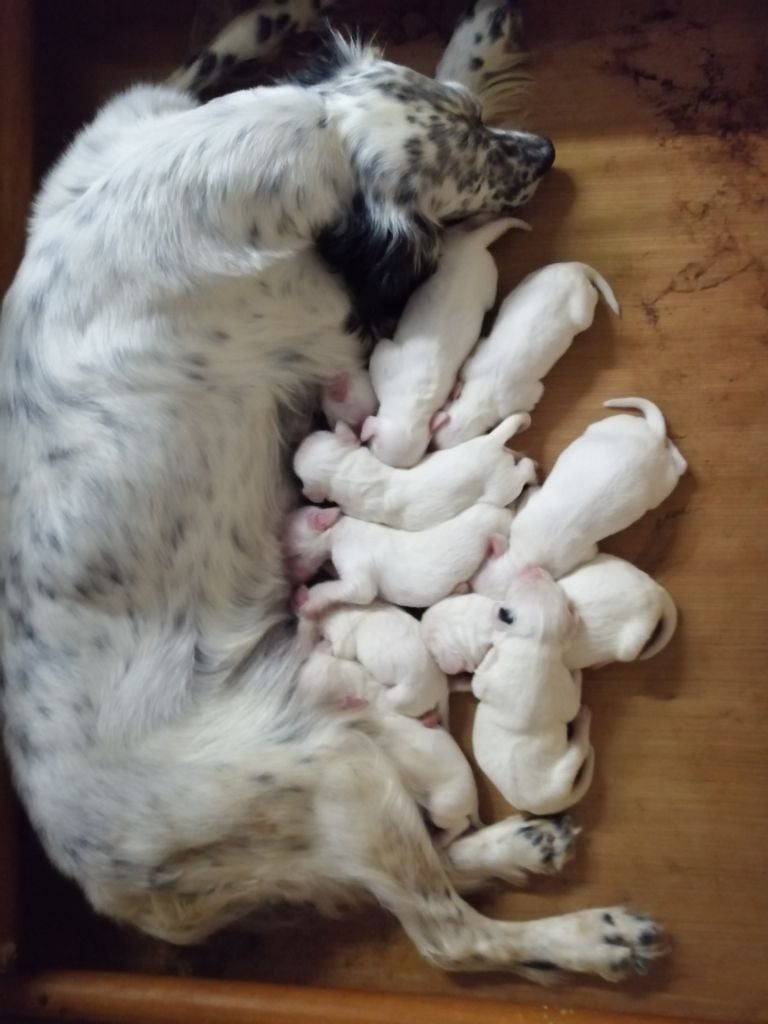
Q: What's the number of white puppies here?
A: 10